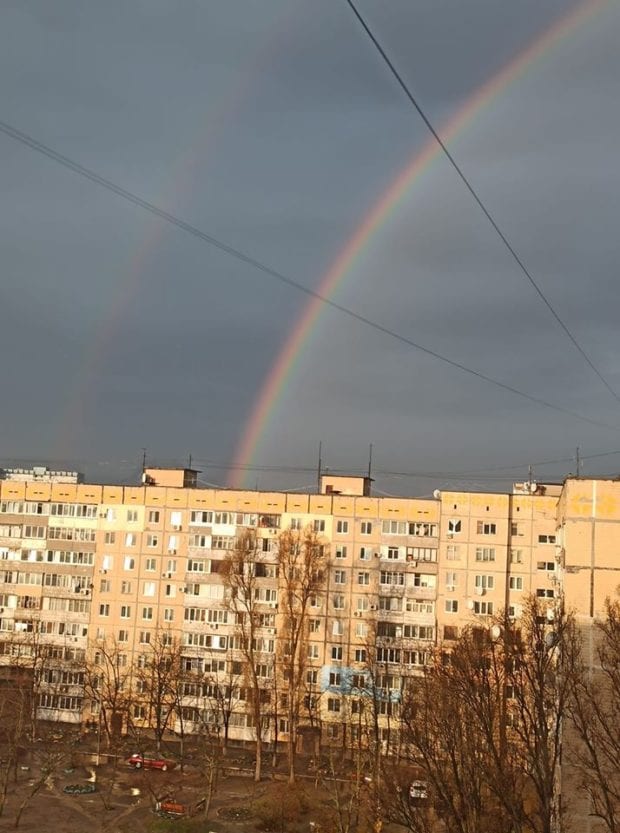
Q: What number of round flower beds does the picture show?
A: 2